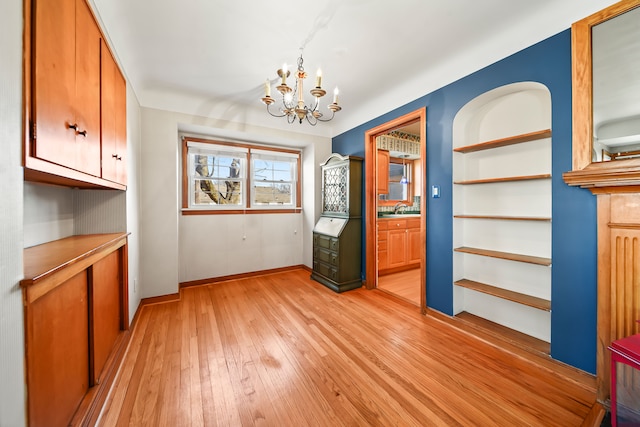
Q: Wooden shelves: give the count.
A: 5